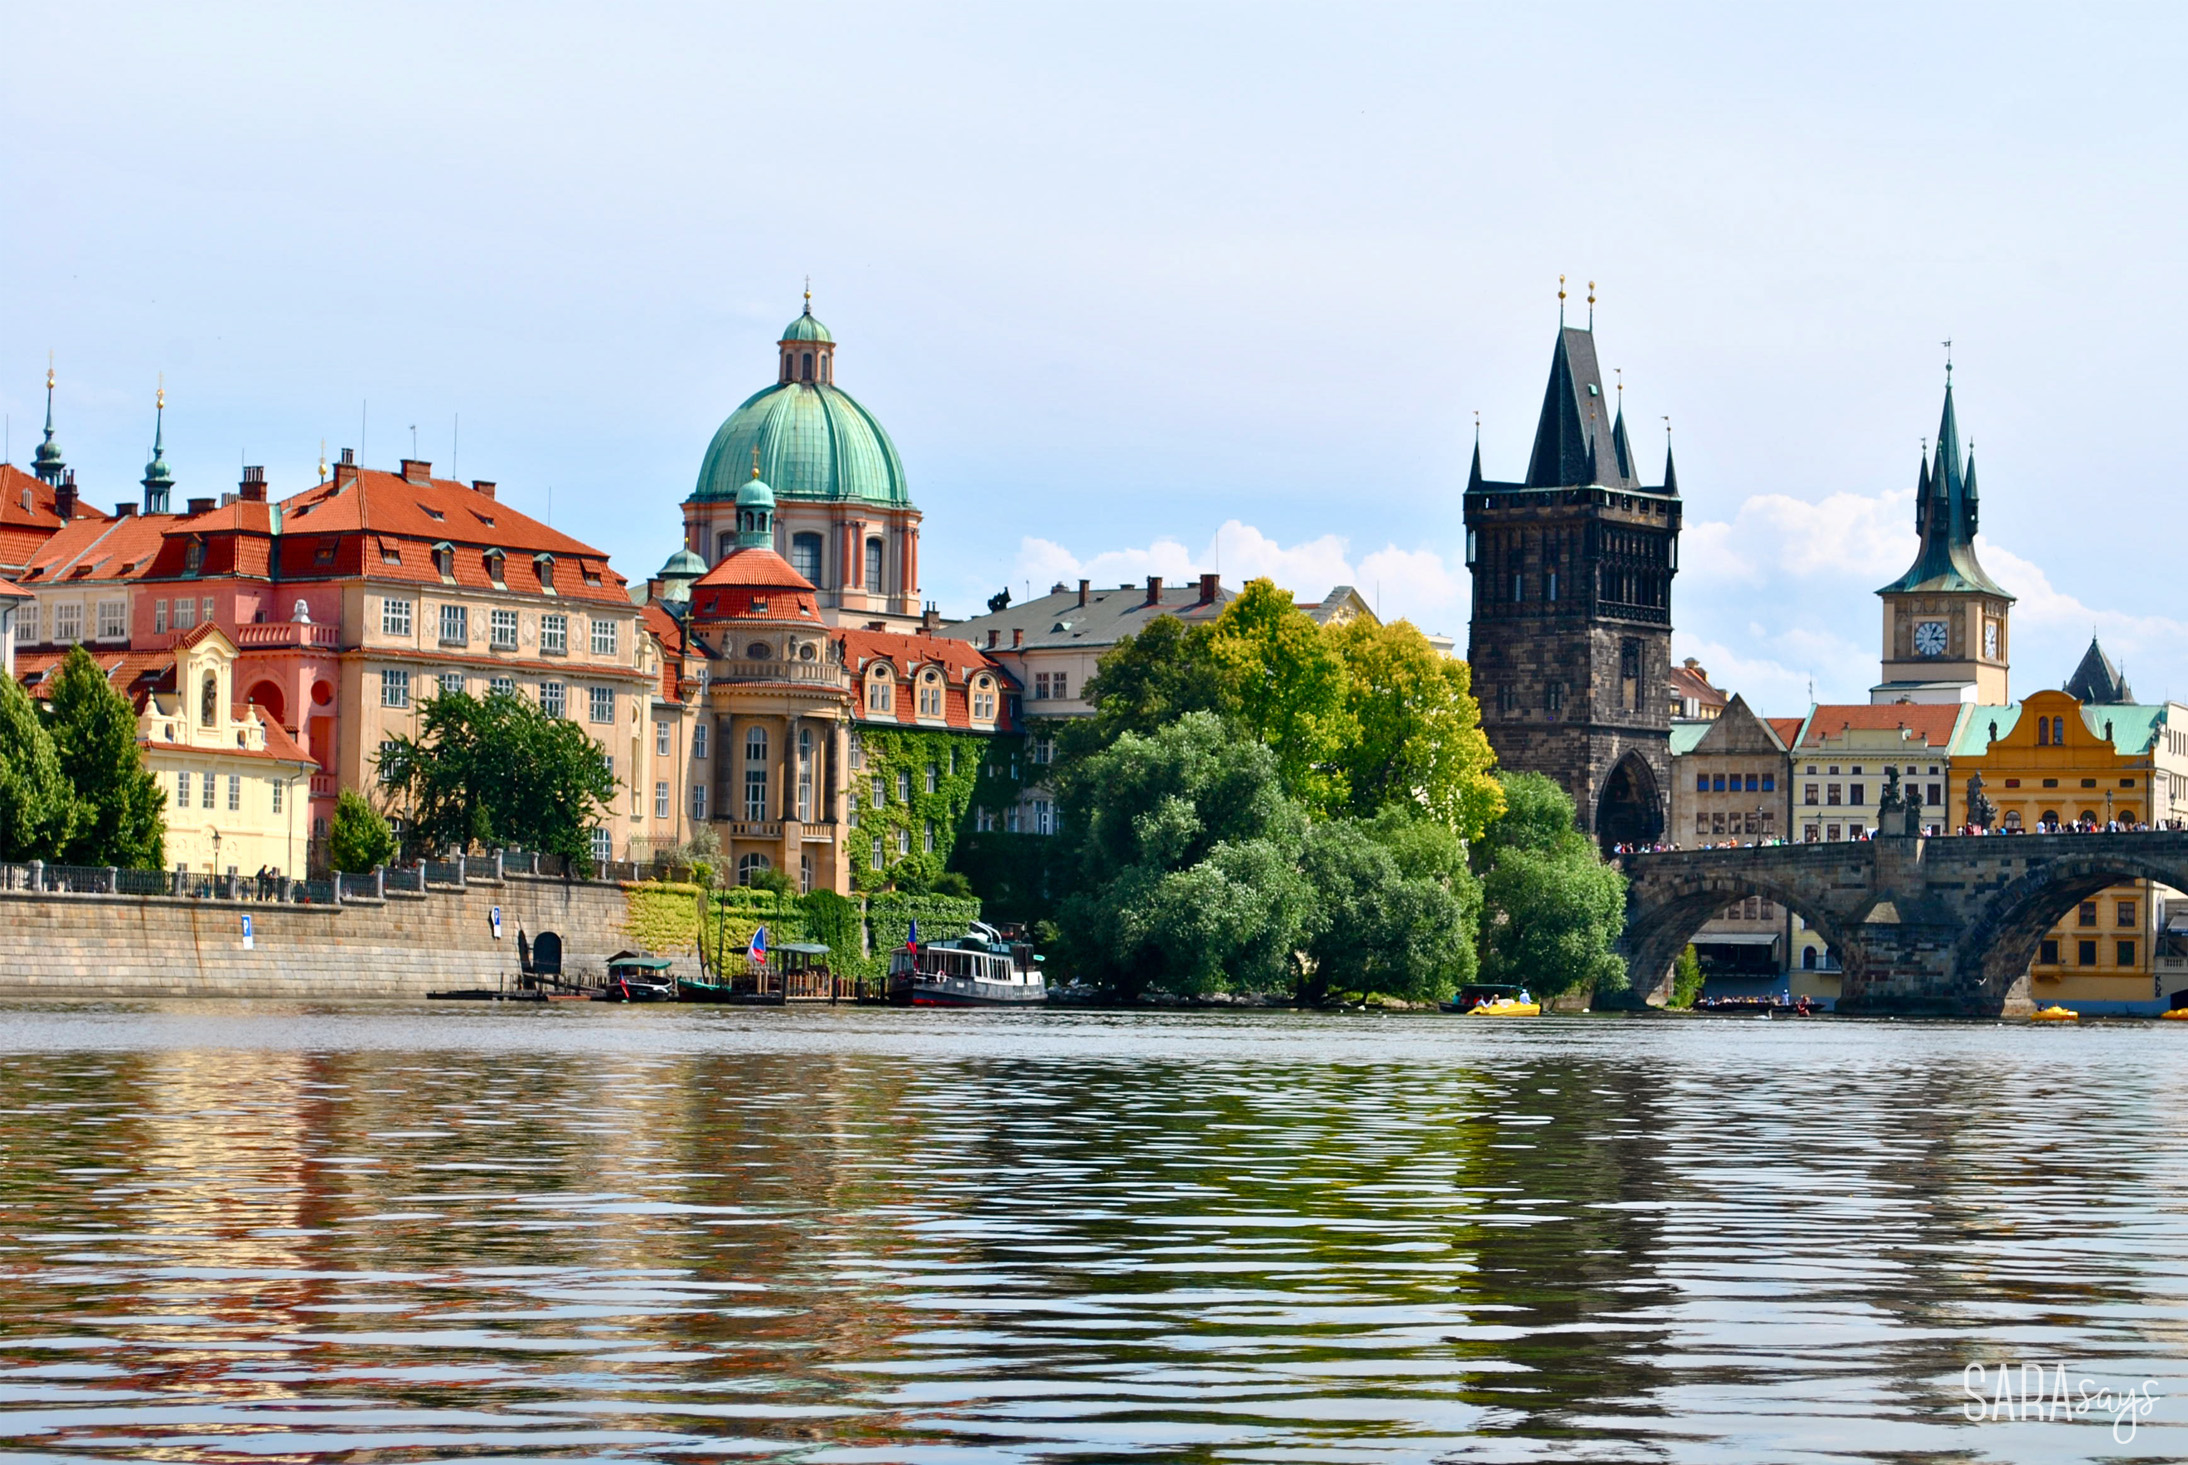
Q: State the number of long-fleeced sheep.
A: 0